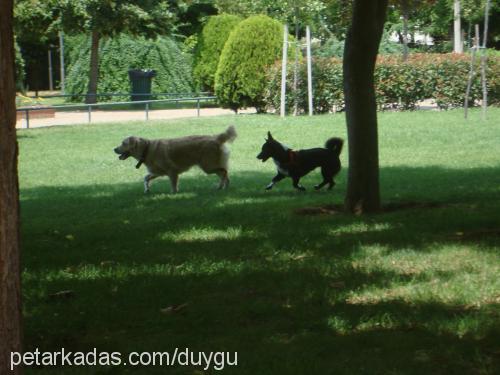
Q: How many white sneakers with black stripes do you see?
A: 0